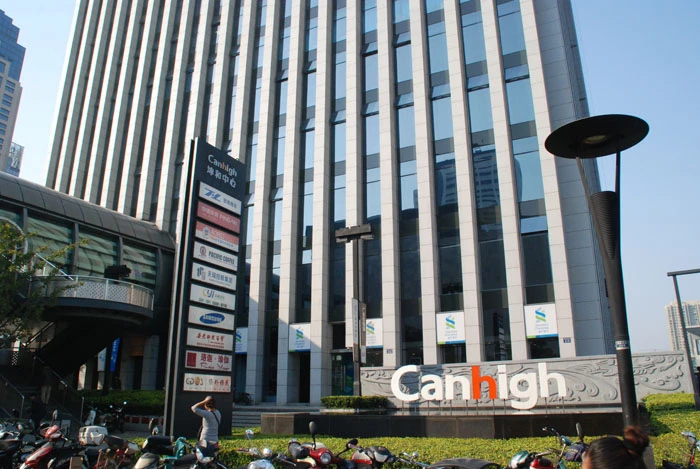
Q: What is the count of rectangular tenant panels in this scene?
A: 10